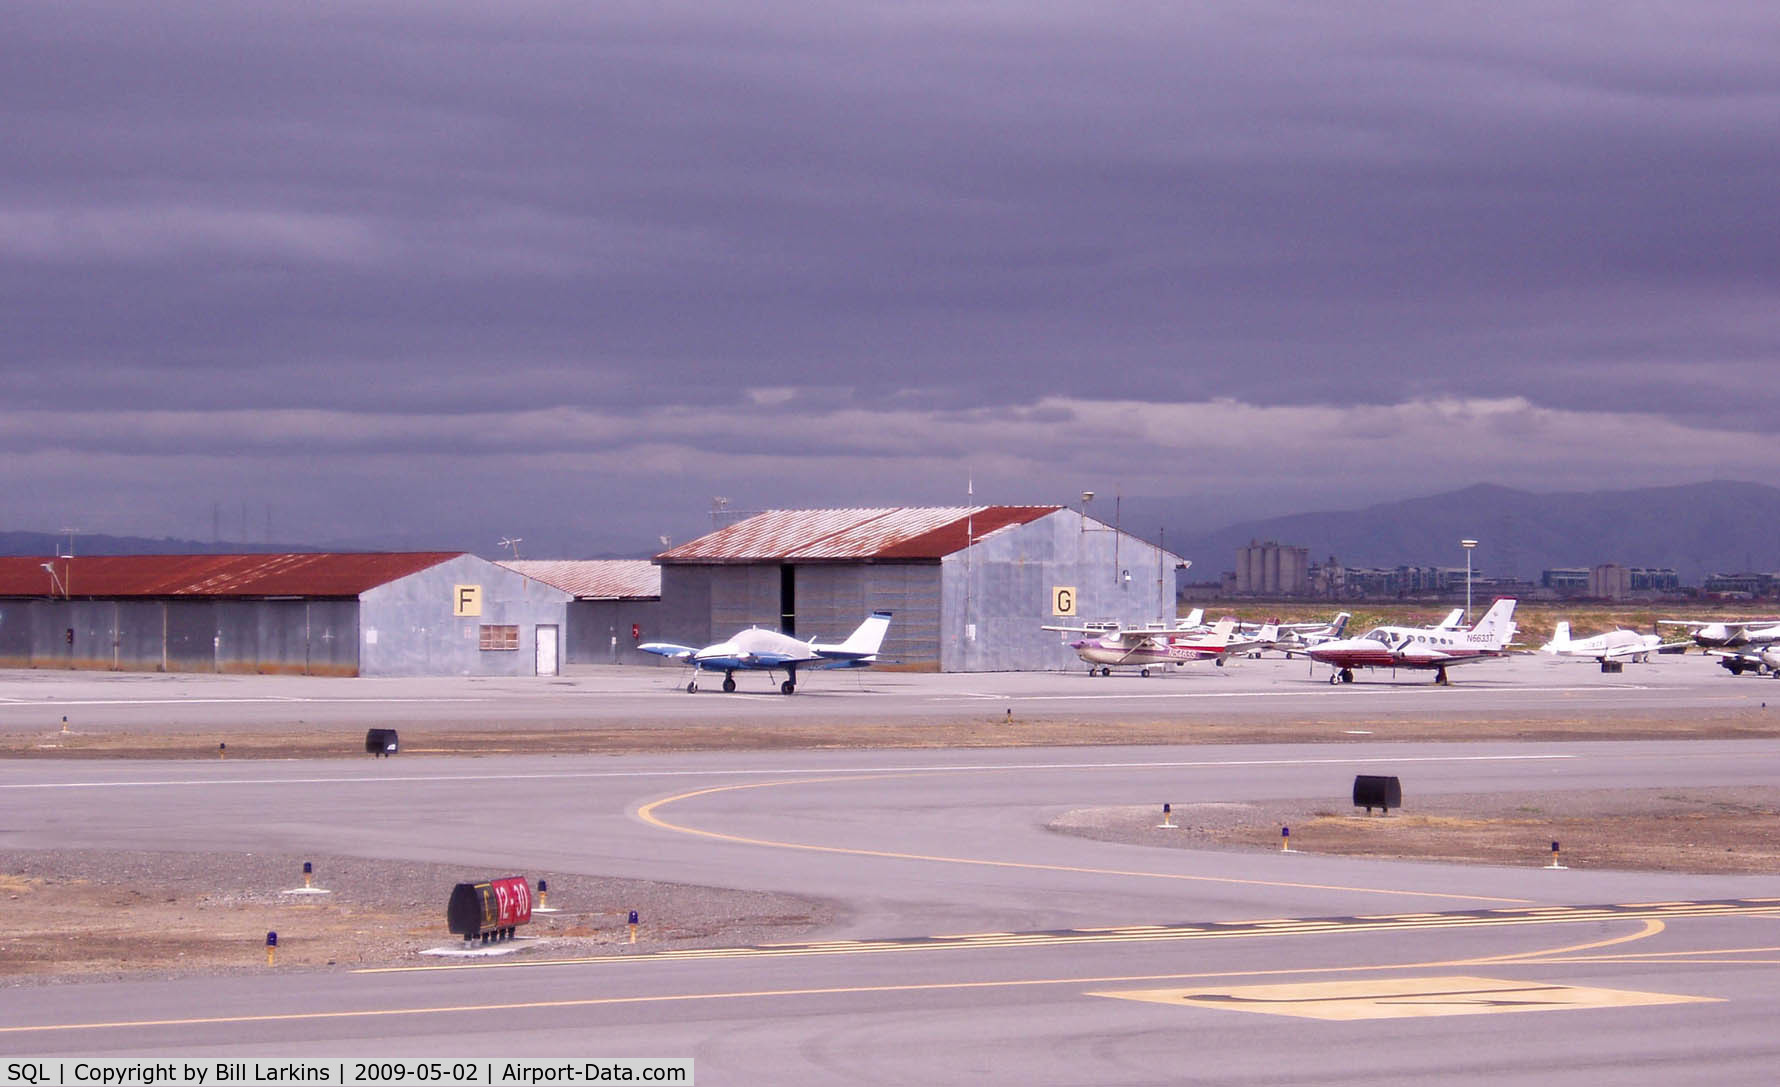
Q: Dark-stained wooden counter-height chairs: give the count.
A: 0